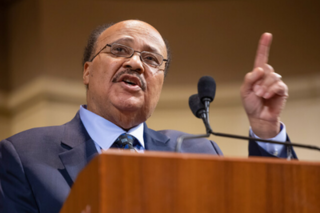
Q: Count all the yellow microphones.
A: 0